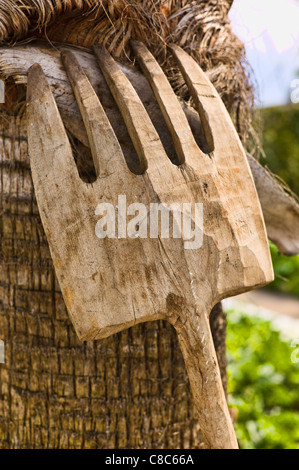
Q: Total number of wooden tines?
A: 5